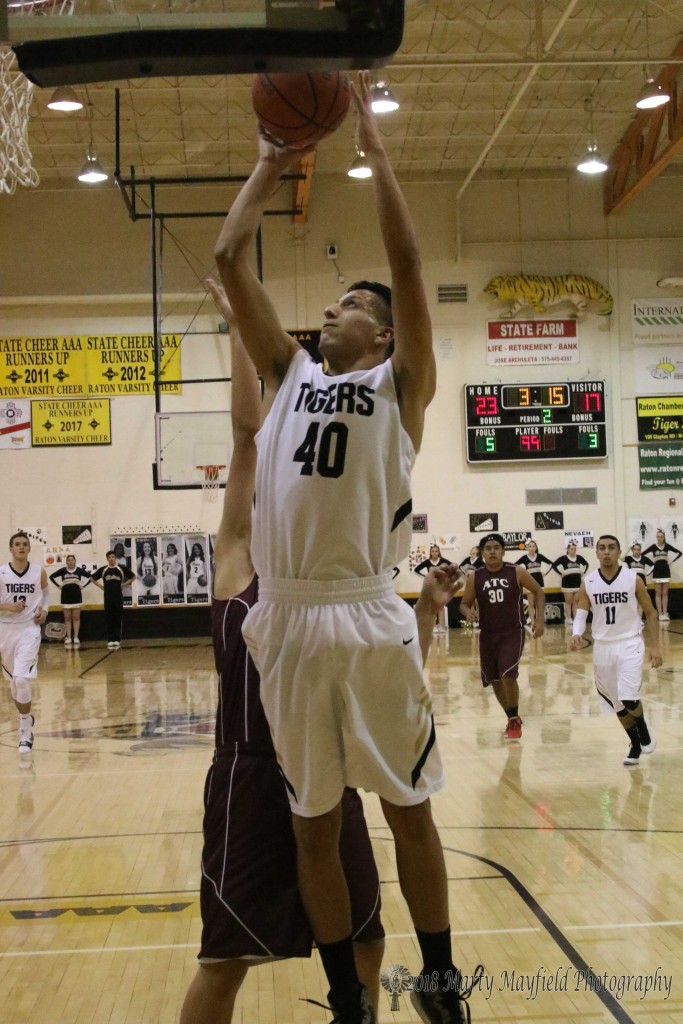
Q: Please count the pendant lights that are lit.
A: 6